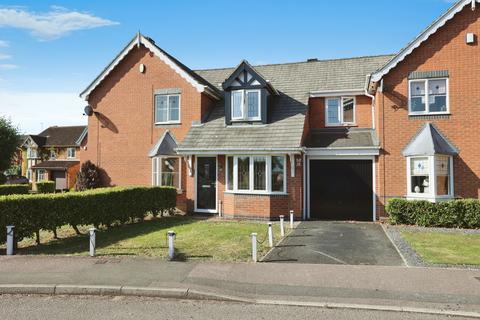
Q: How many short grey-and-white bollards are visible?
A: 7